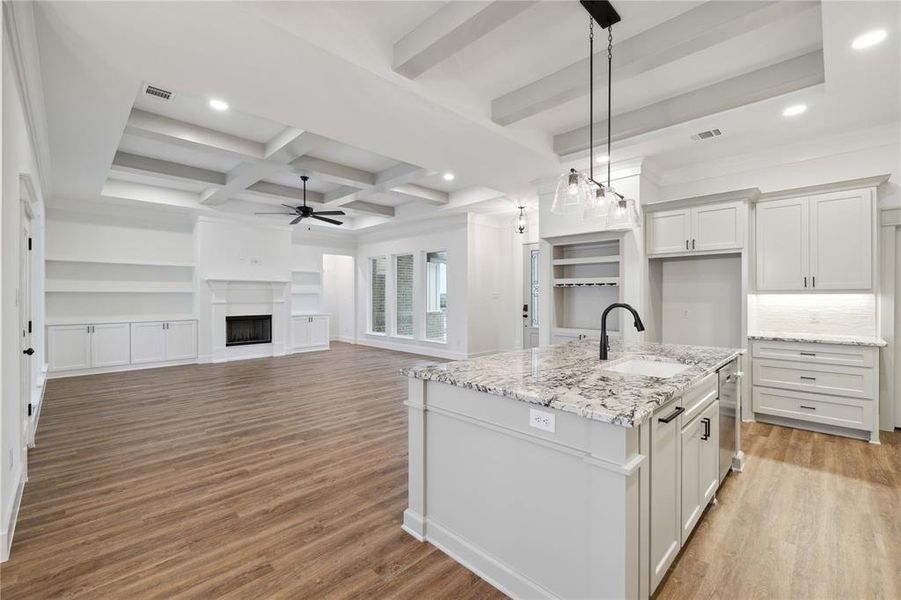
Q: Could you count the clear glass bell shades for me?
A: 3